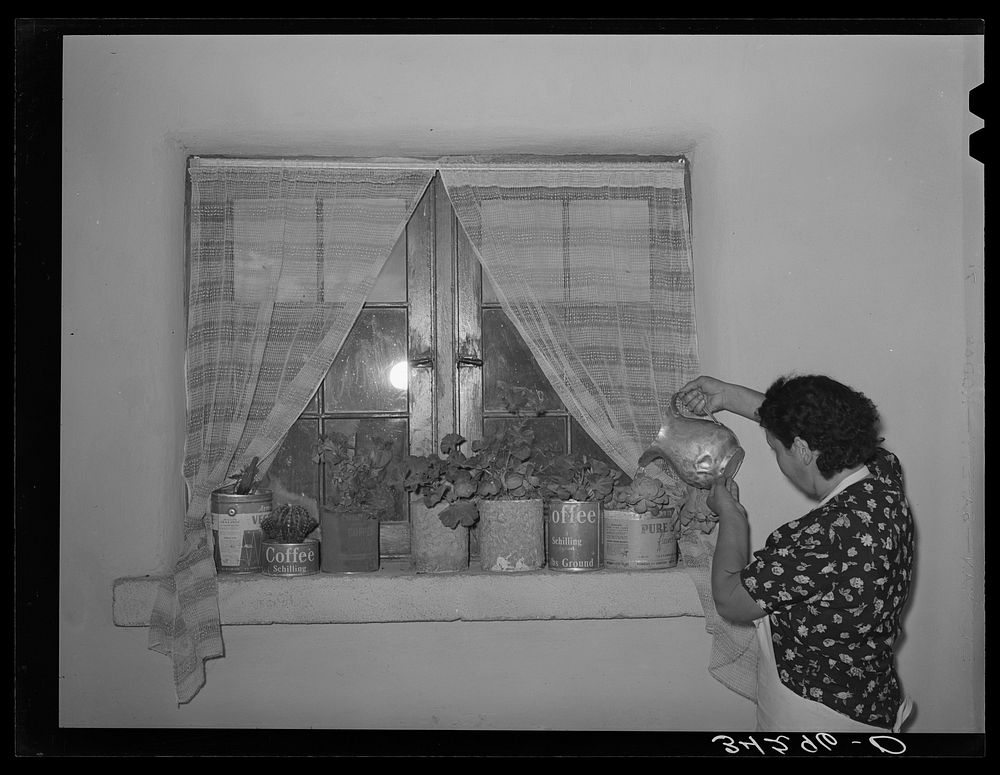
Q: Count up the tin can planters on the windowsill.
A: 7